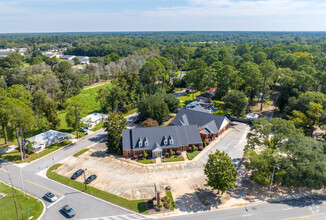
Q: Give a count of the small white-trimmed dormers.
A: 4